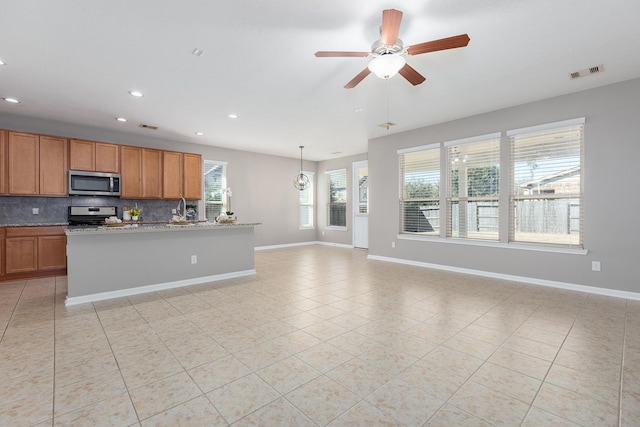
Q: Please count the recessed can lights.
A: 6